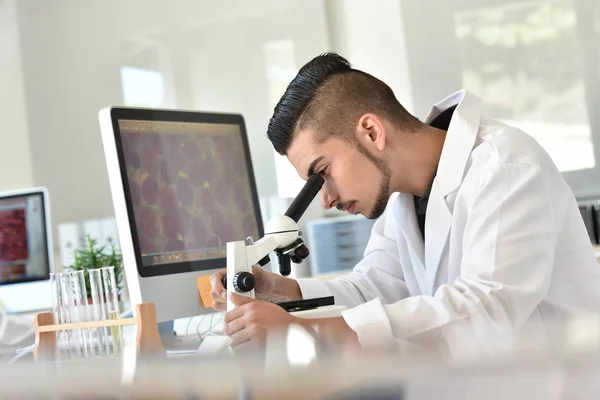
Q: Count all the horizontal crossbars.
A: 1